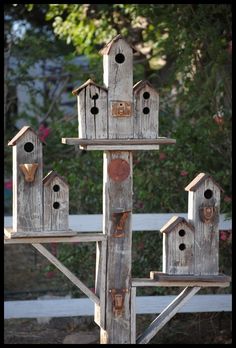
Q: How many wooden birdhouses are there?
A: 7